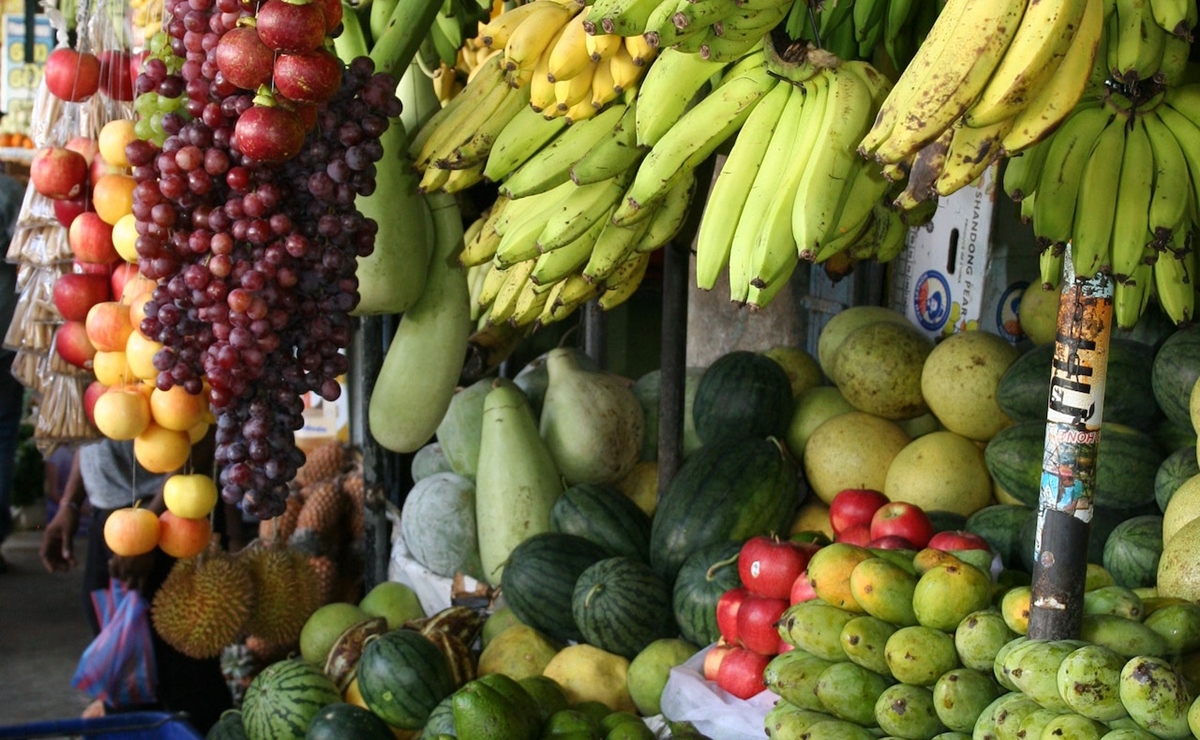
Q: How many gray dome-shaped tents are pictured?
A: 0